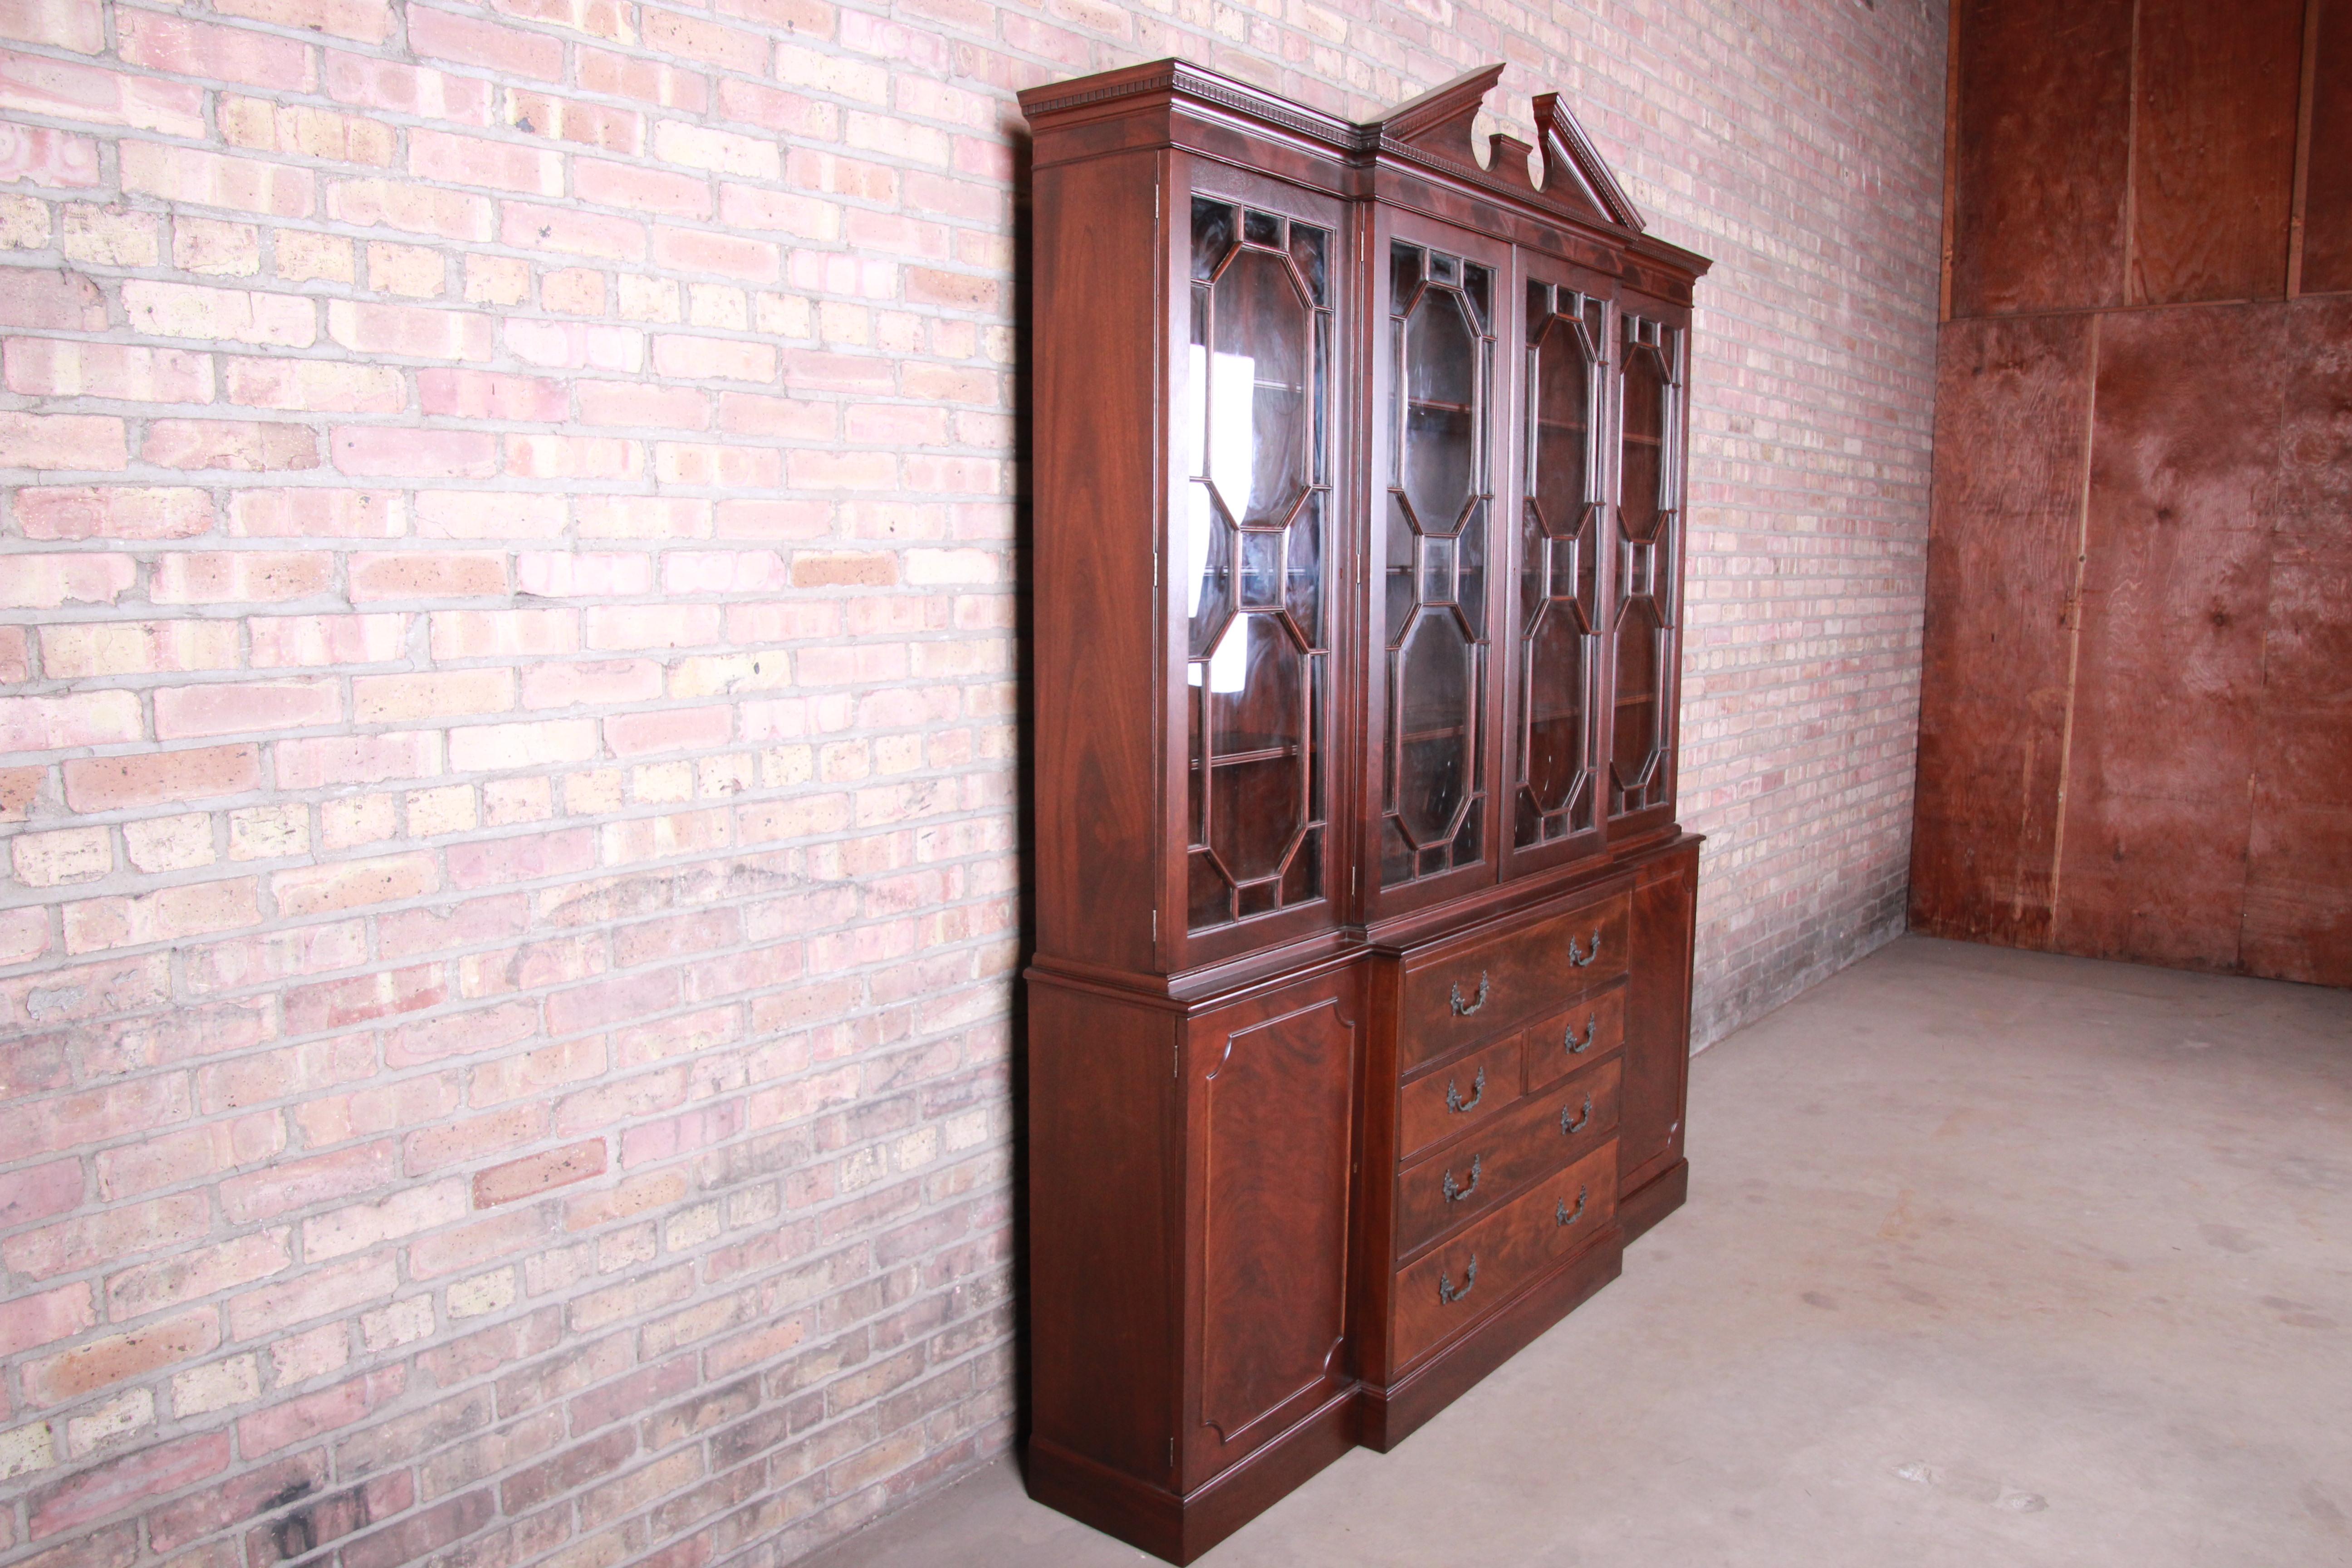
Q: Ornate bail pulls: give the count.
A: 8